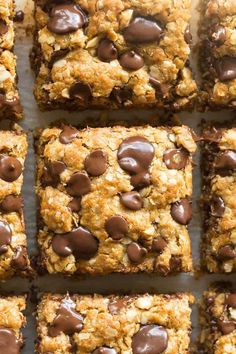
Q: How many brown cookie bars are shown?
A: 9